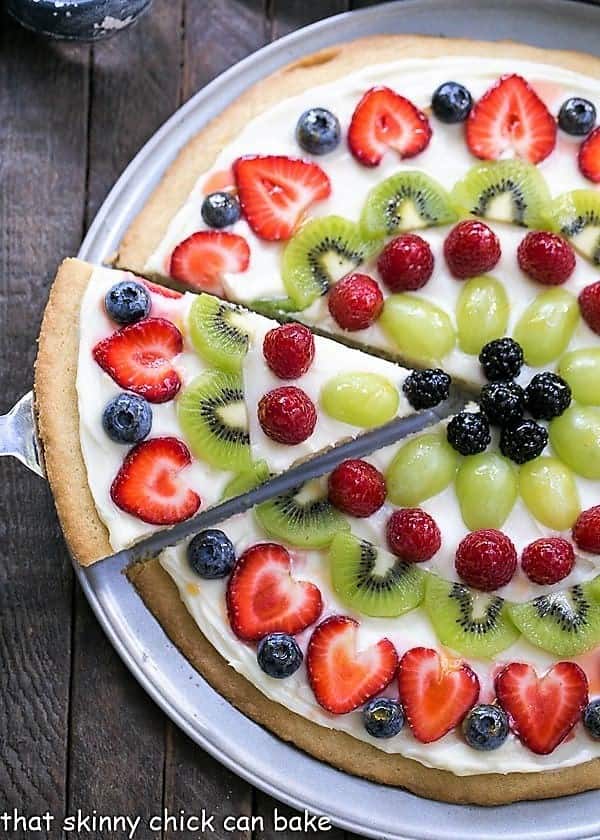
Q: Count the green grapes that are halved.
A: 9